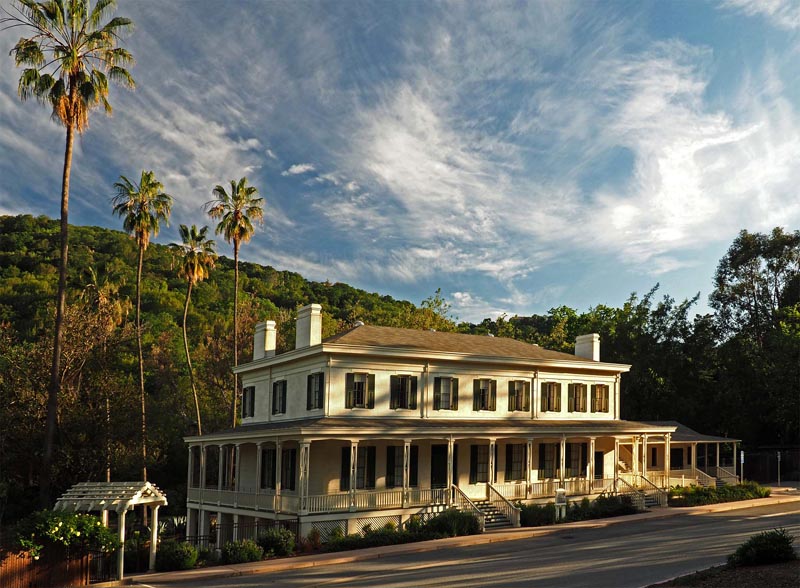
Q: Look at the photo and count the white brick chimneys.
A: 3